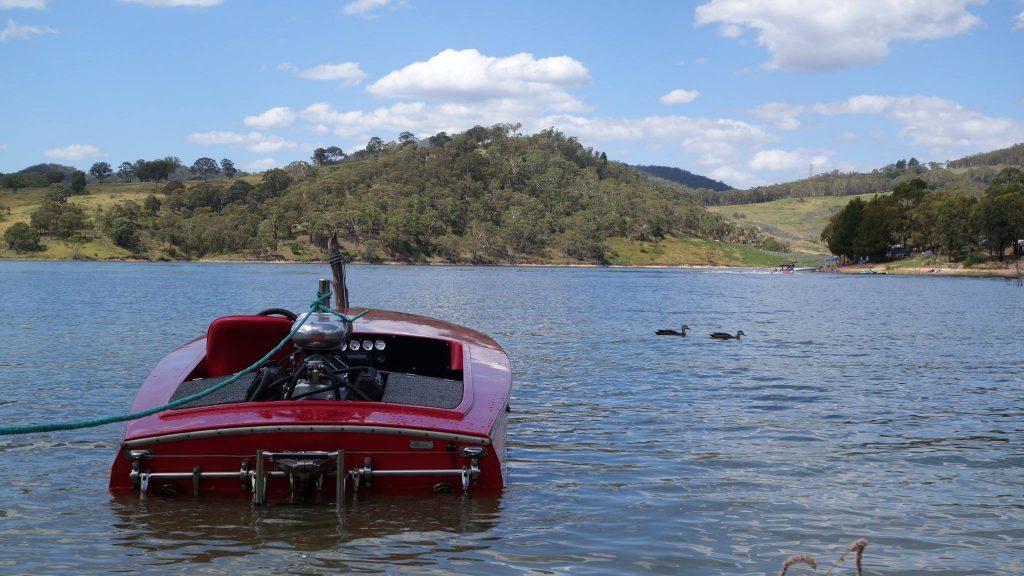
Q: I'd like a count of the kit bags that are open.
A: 0